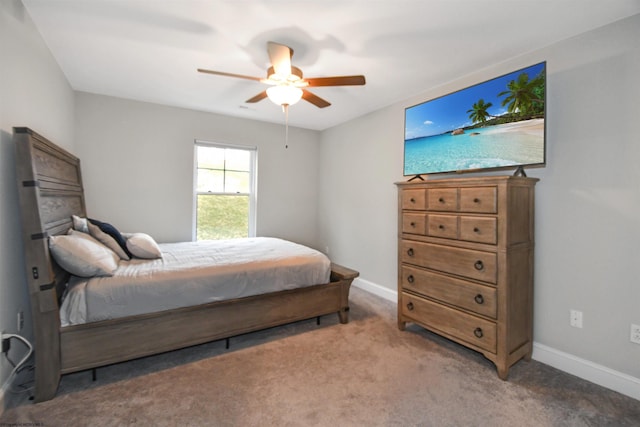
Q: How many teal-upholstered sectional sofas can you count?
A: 0